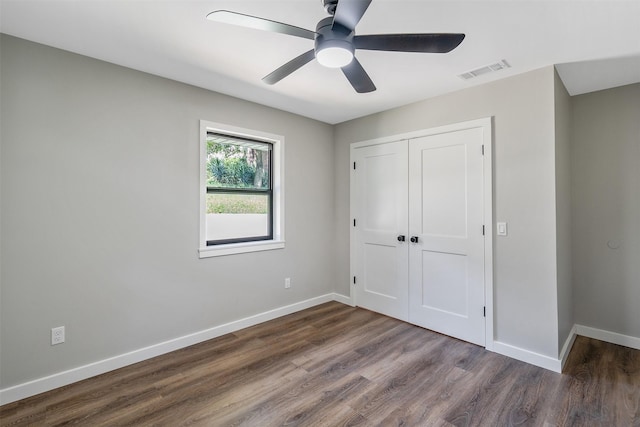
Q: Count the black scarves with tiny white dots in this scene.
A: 0